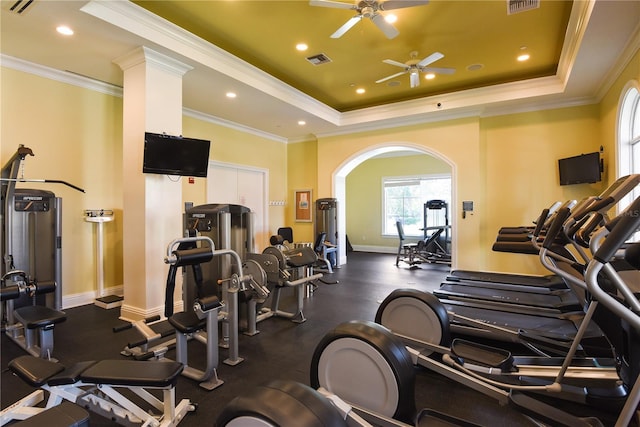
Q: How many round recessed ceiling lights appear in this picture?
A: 8